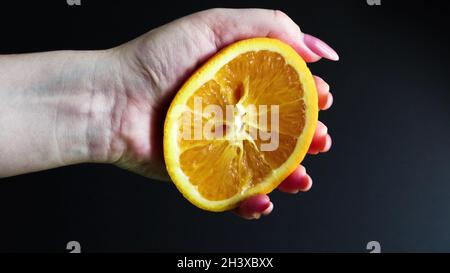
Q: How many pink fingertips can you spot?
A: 5